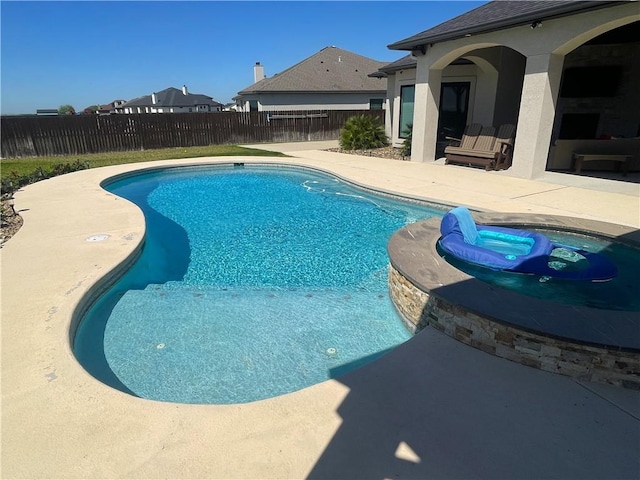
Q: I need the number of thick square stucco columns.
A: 2